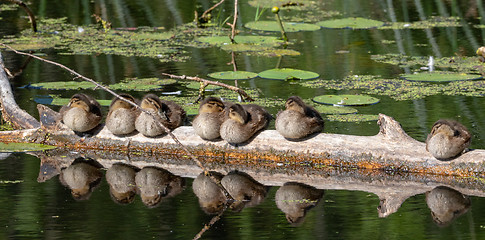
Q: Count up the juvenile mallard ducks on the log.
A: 7